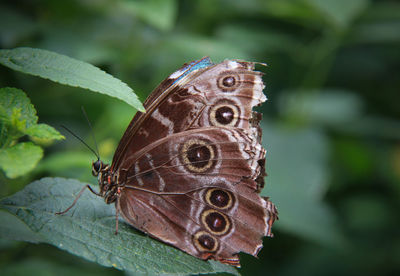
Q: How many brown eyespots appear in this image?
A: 6